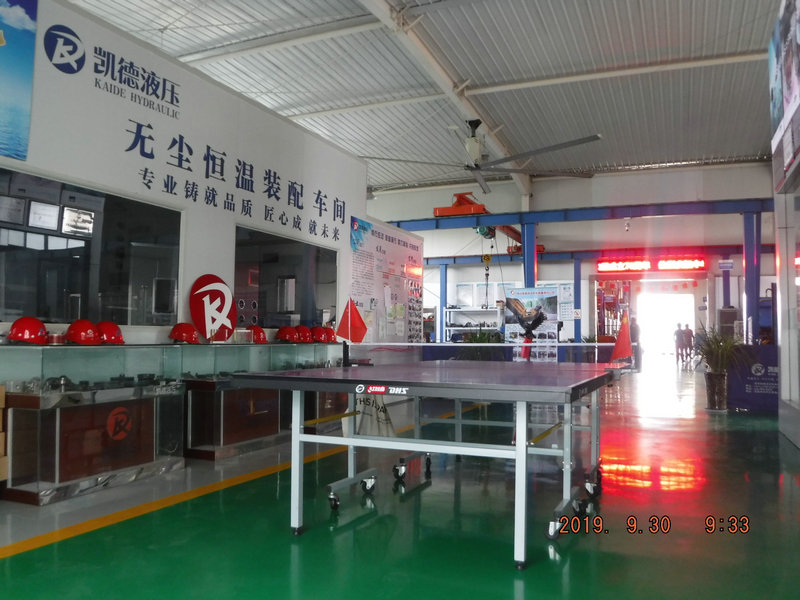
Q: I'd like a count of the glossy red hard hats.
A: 9